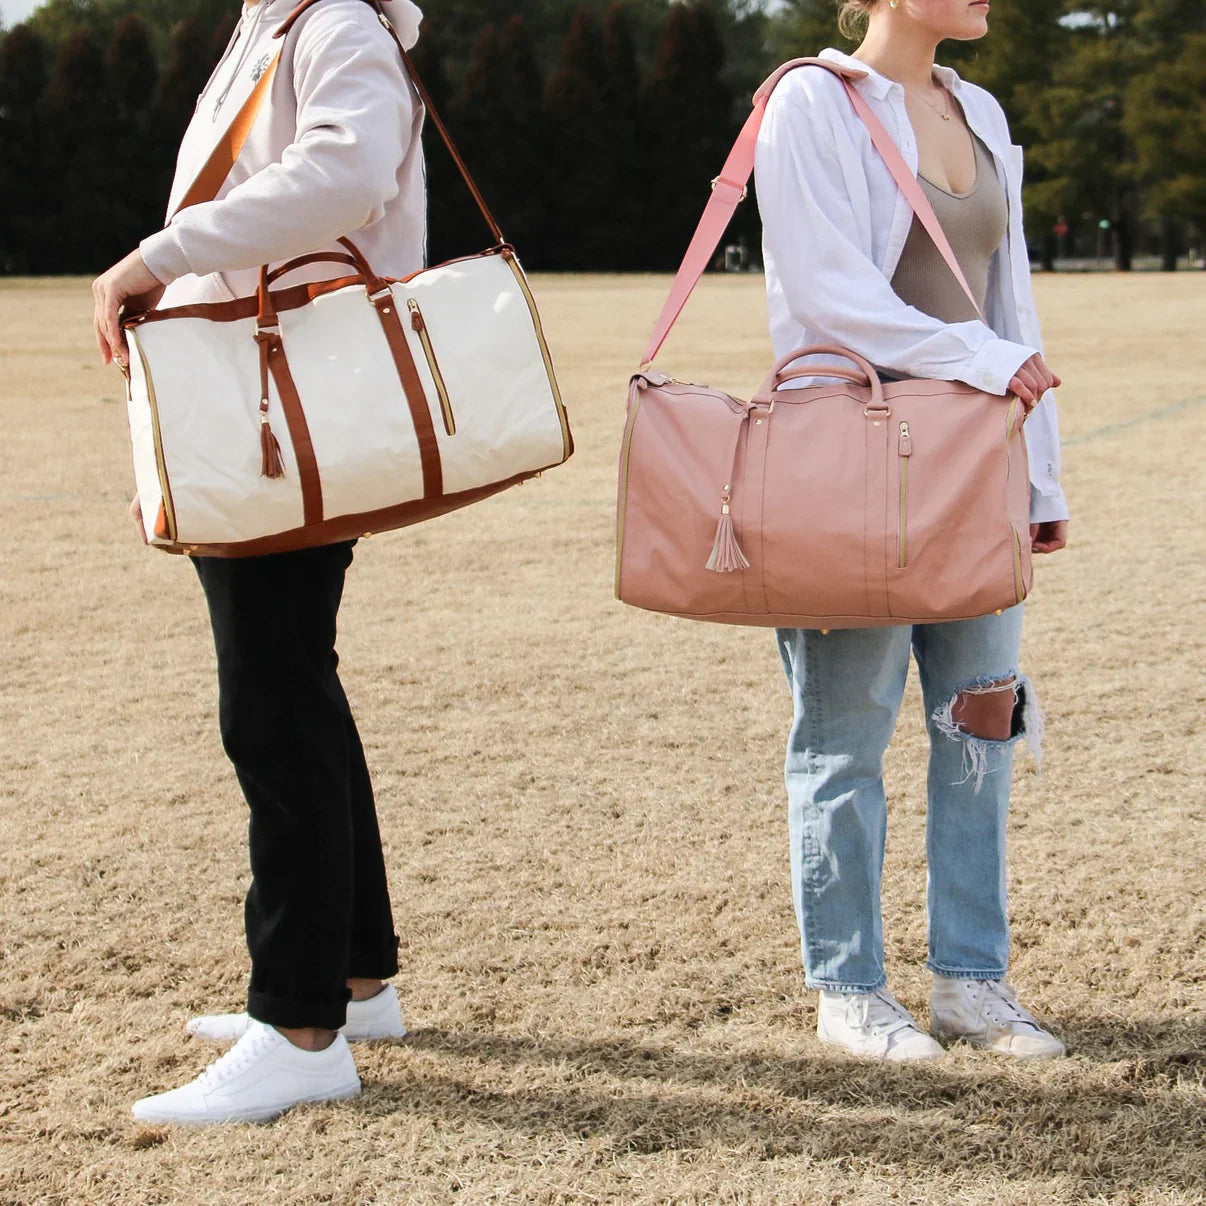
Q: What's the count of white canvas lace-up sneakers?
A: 4